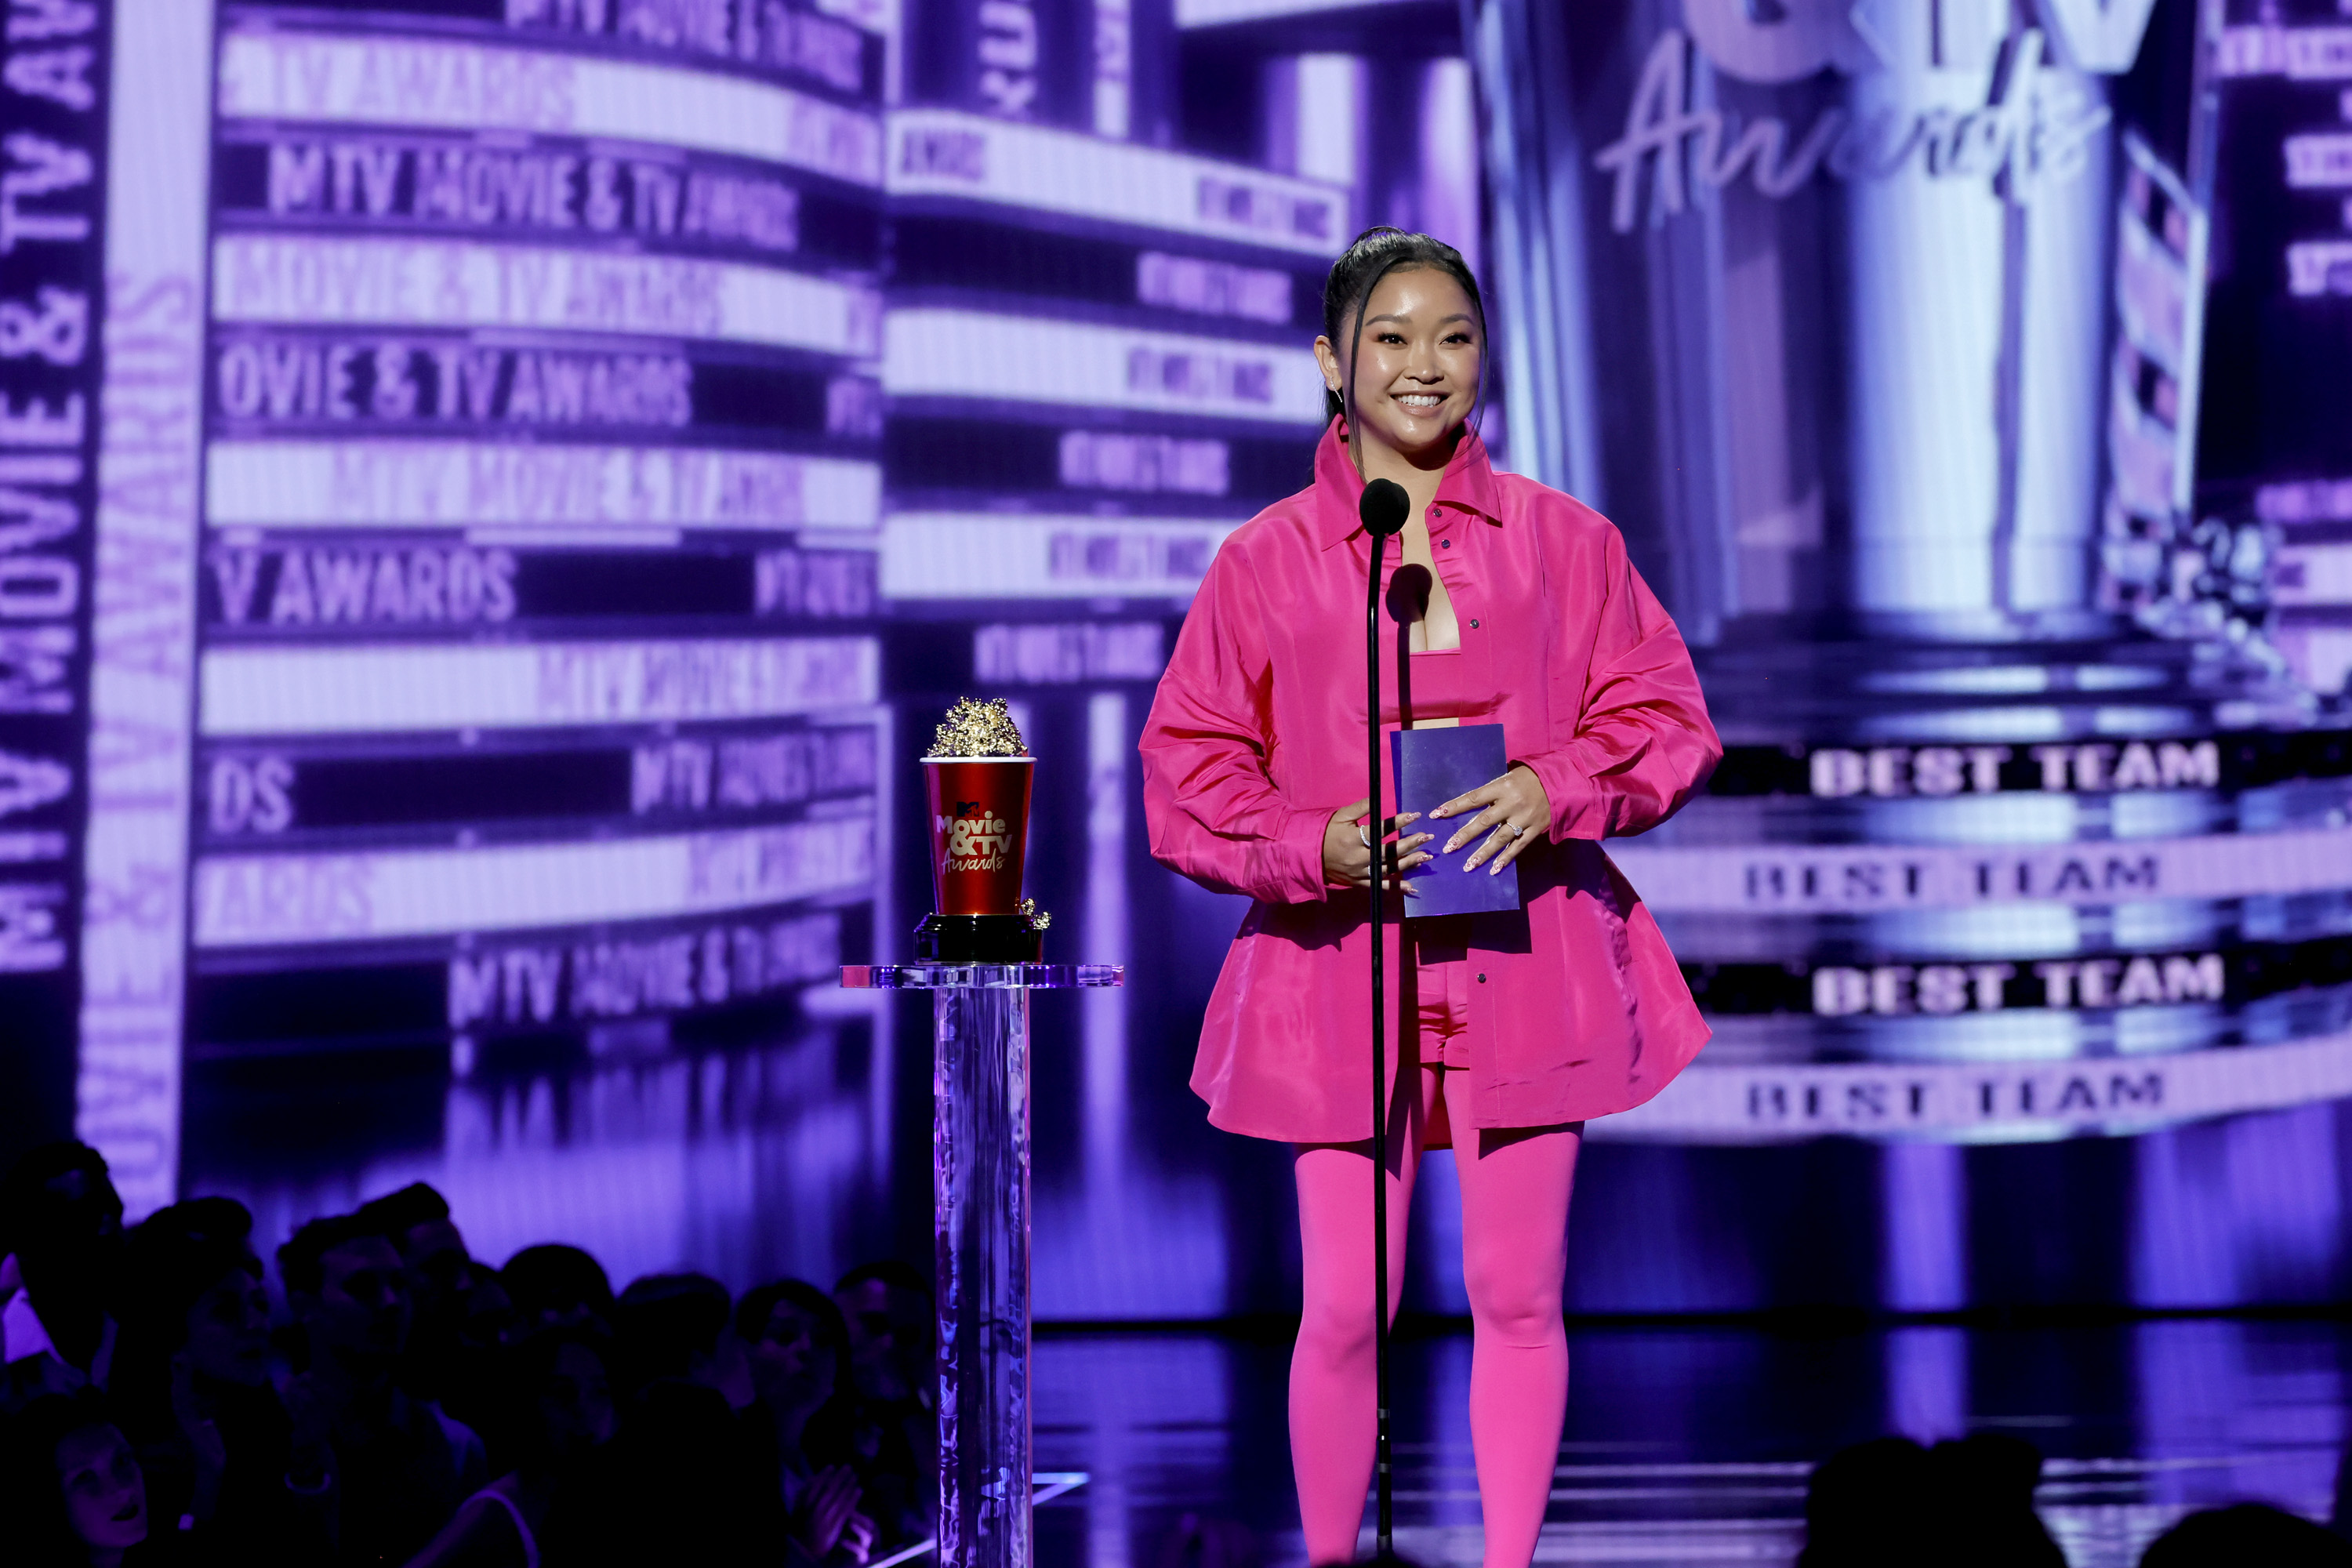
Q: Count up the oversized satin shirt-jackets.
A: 1